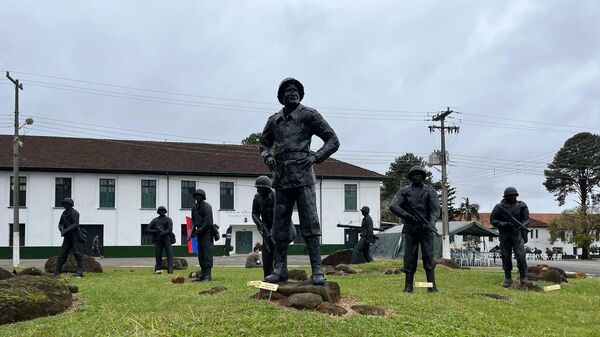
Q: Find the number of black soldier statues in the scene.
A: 8